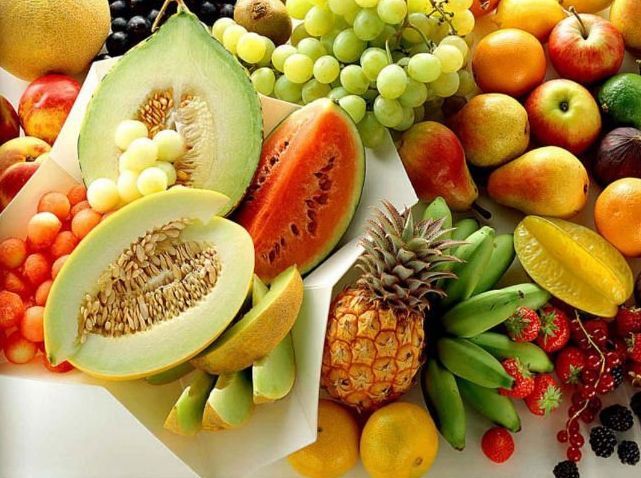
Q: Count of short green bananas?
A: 9